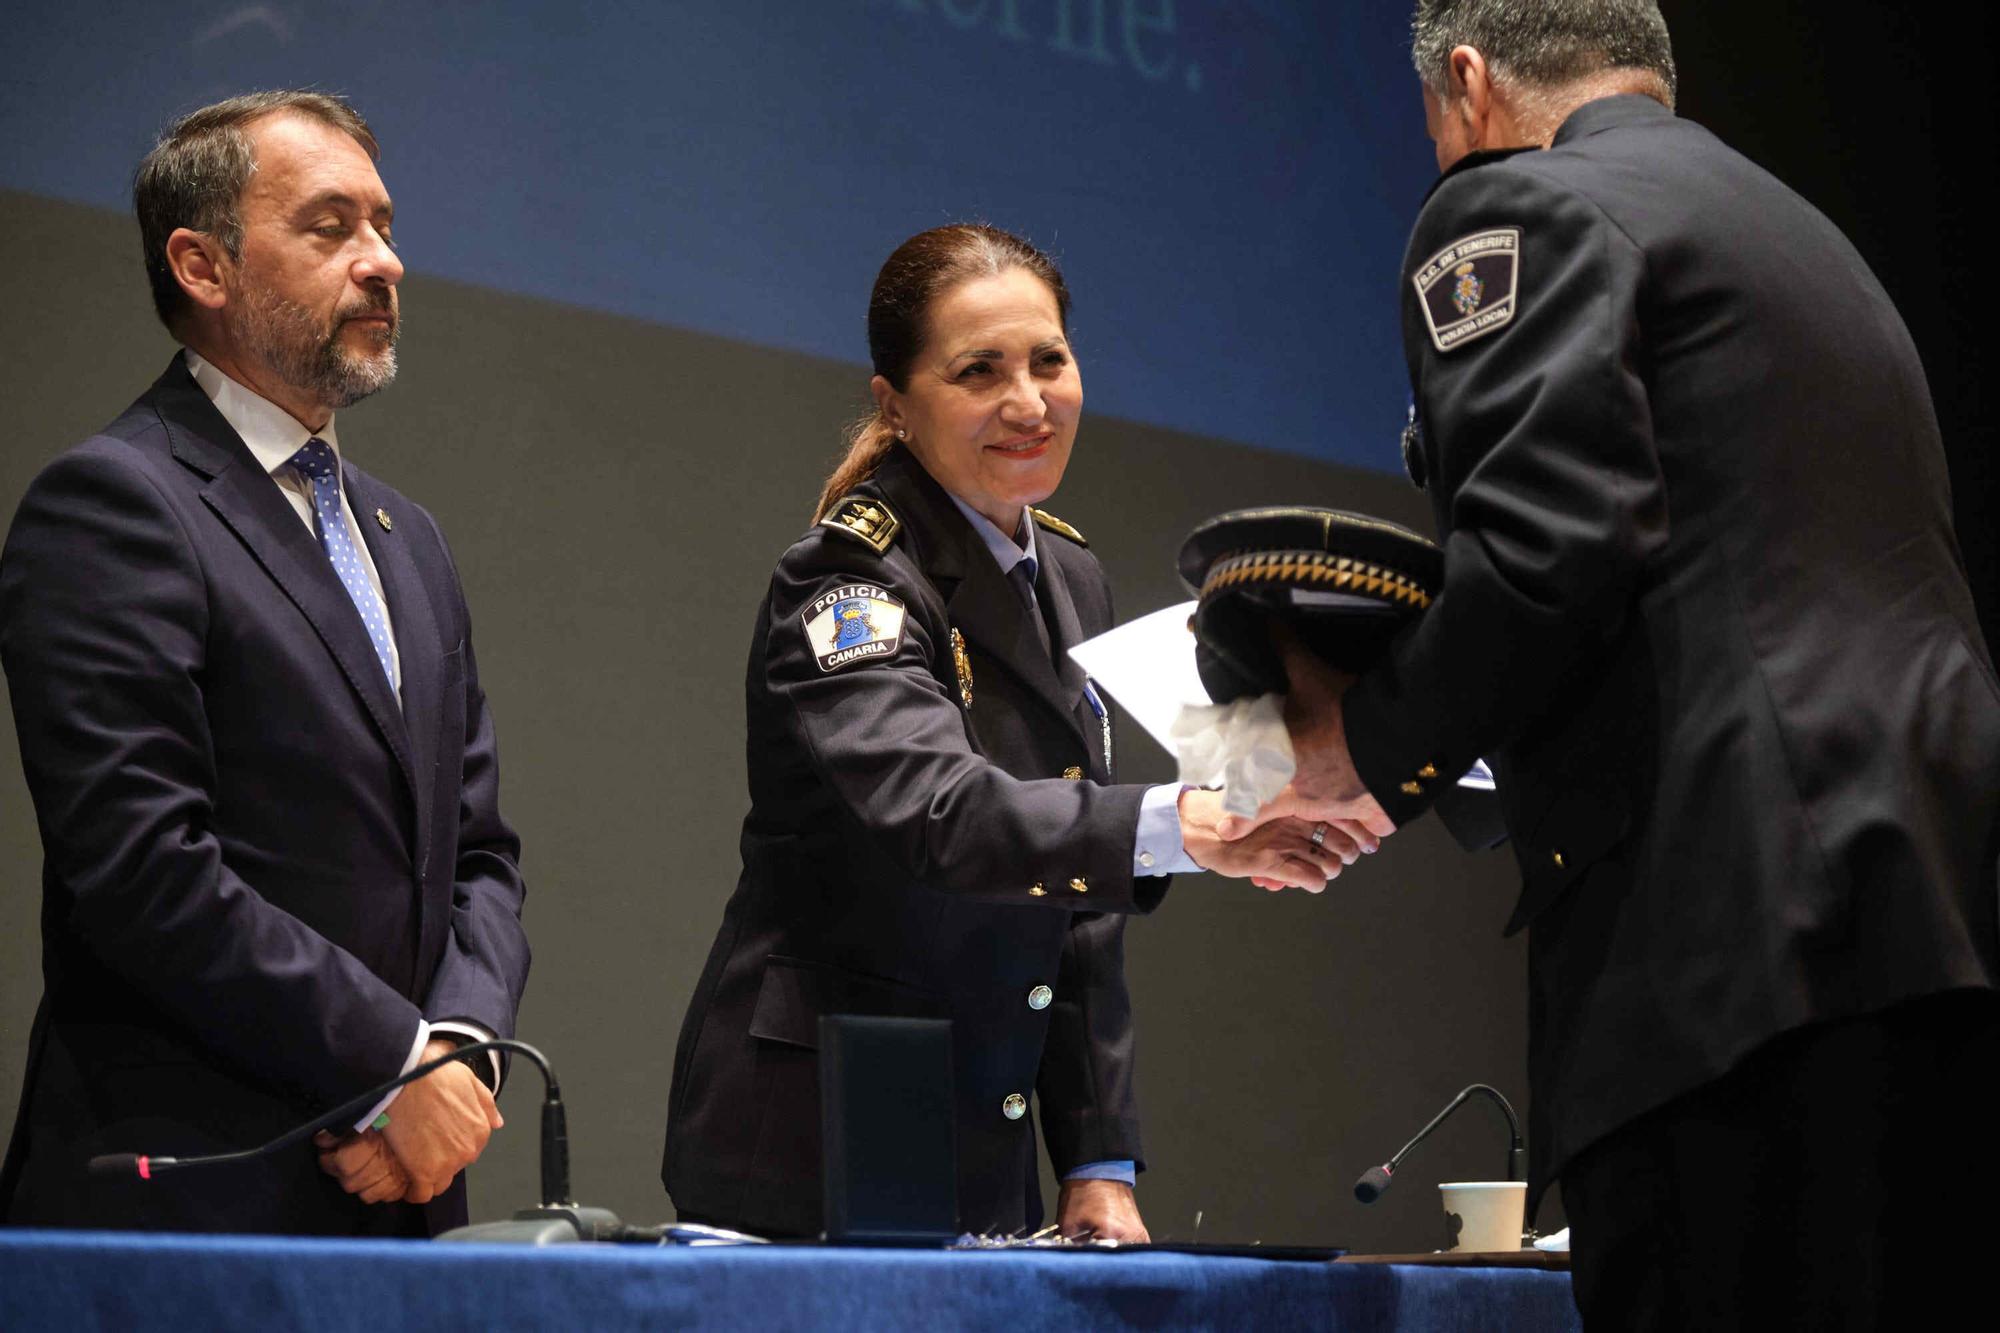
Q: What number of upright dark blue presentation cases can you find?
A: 1